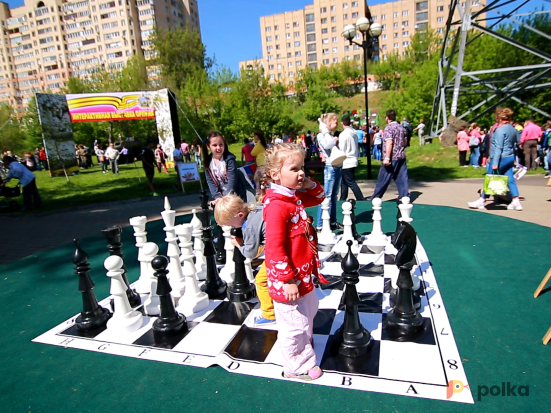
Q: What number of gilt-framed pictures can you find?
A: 0